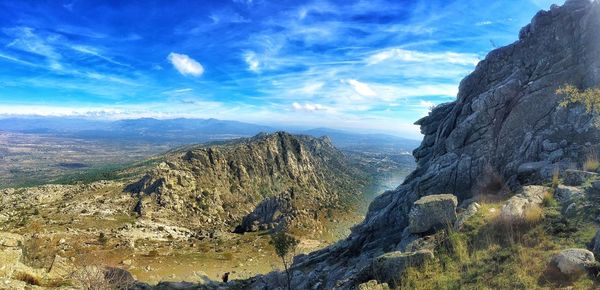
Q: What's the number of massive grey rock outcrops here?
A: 1